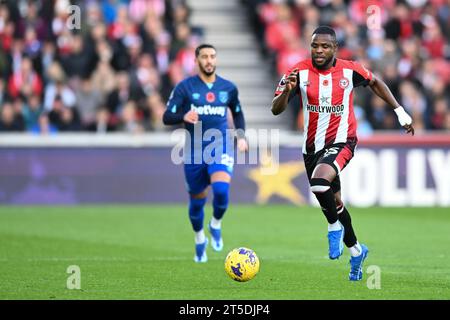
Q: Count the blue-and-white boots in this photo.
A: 4